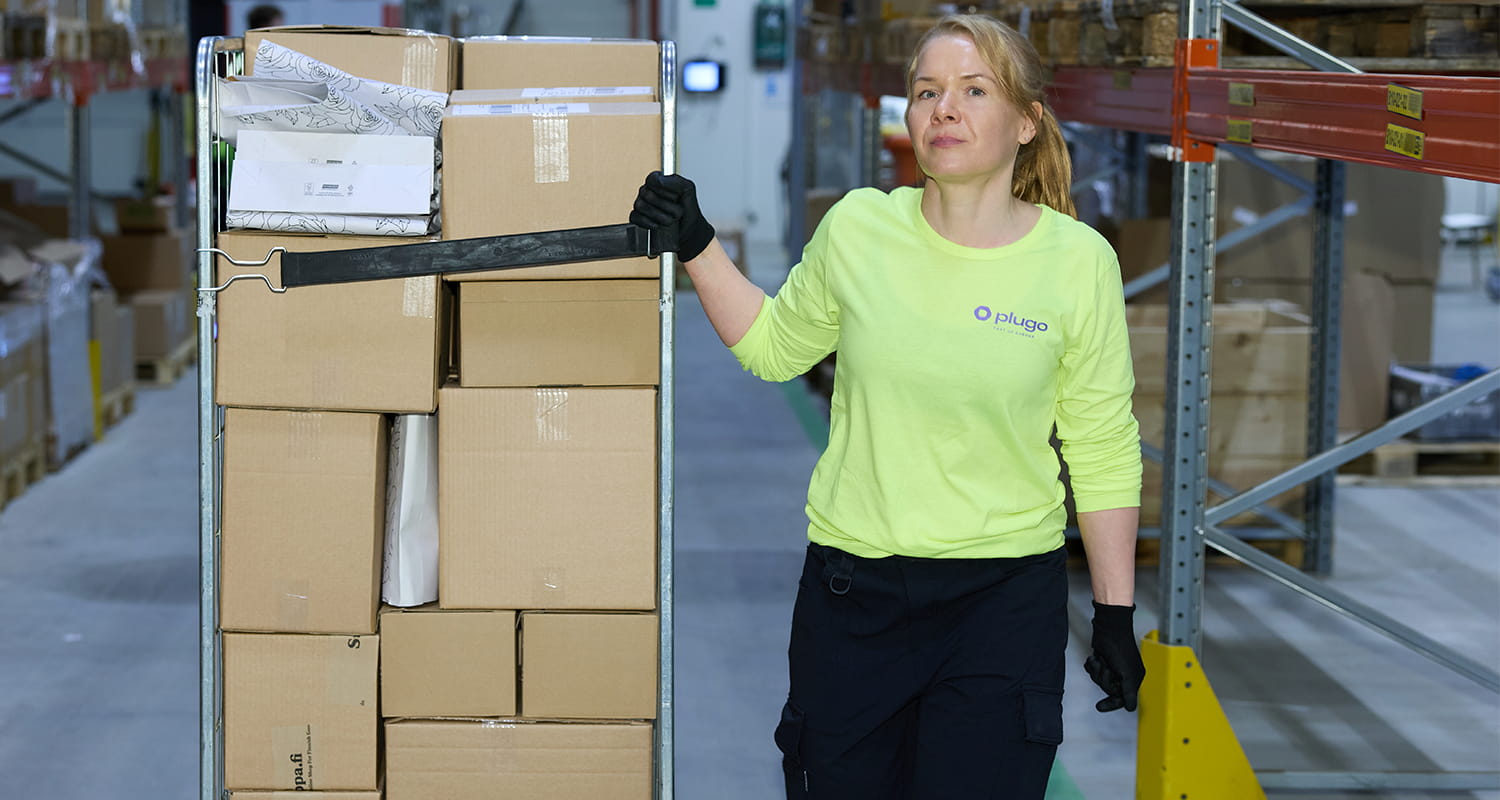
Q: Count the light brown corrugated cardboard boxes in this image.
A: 13